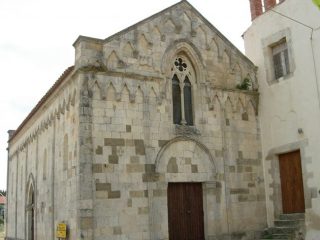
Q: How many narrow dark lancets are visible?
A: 2